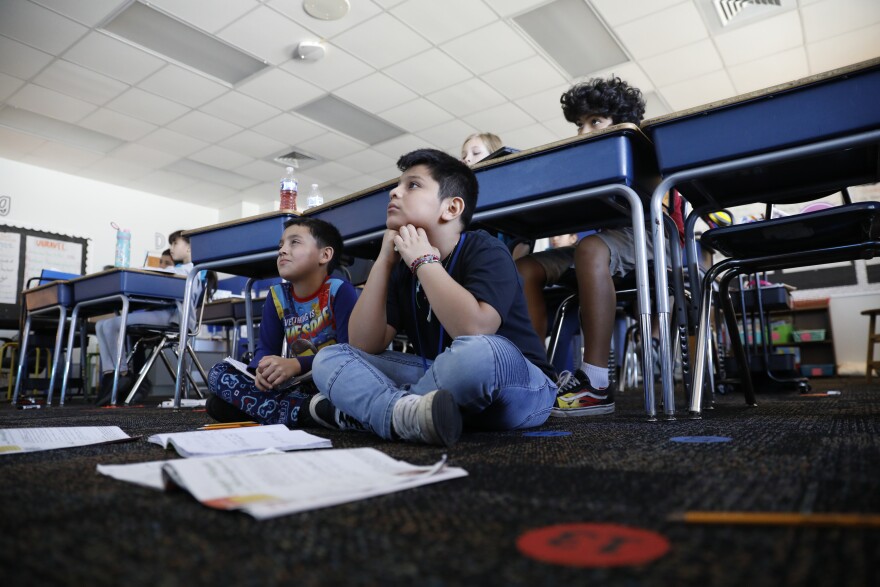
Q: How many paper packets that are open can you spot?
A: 3